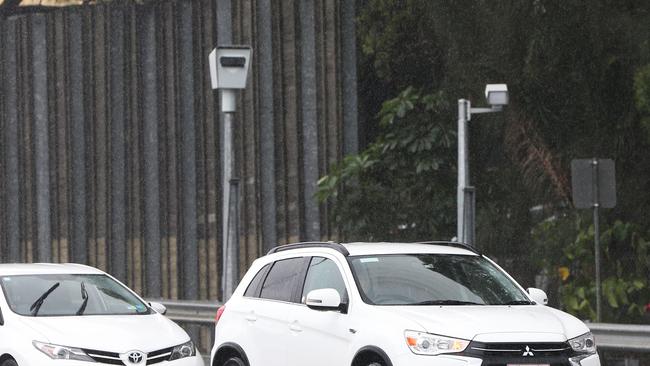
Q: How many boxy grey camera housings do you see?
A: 2